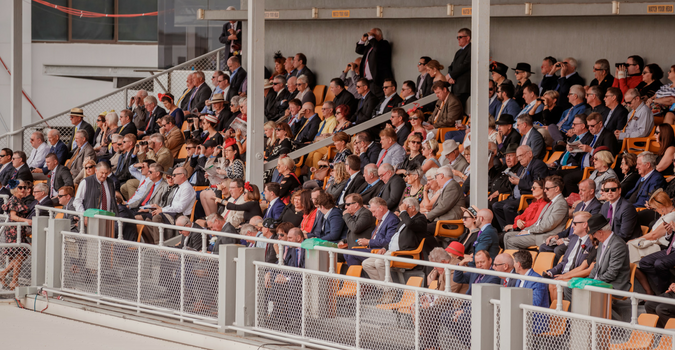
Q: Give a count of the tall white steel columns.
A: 3